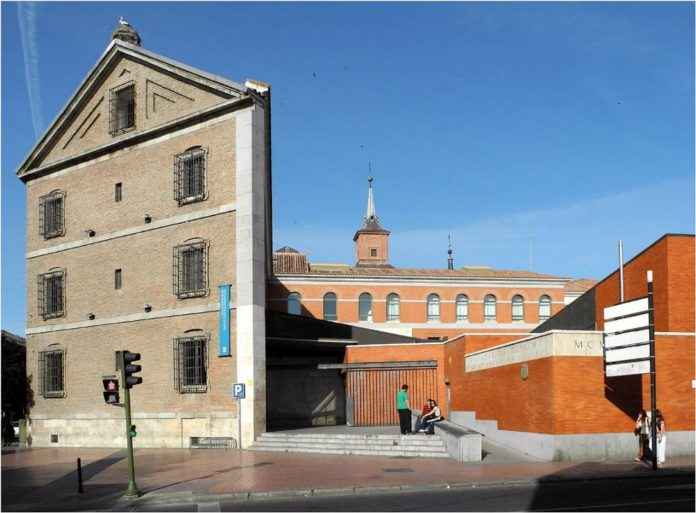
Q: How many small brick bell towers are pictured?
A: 1